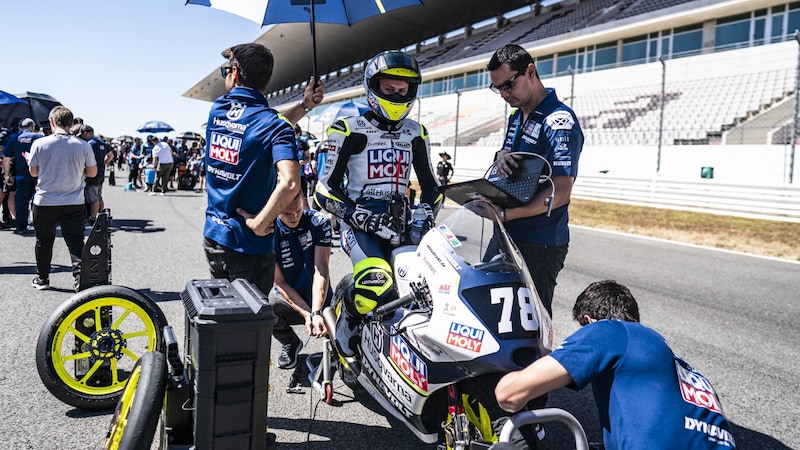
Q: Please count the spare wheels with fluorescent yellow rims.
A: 2